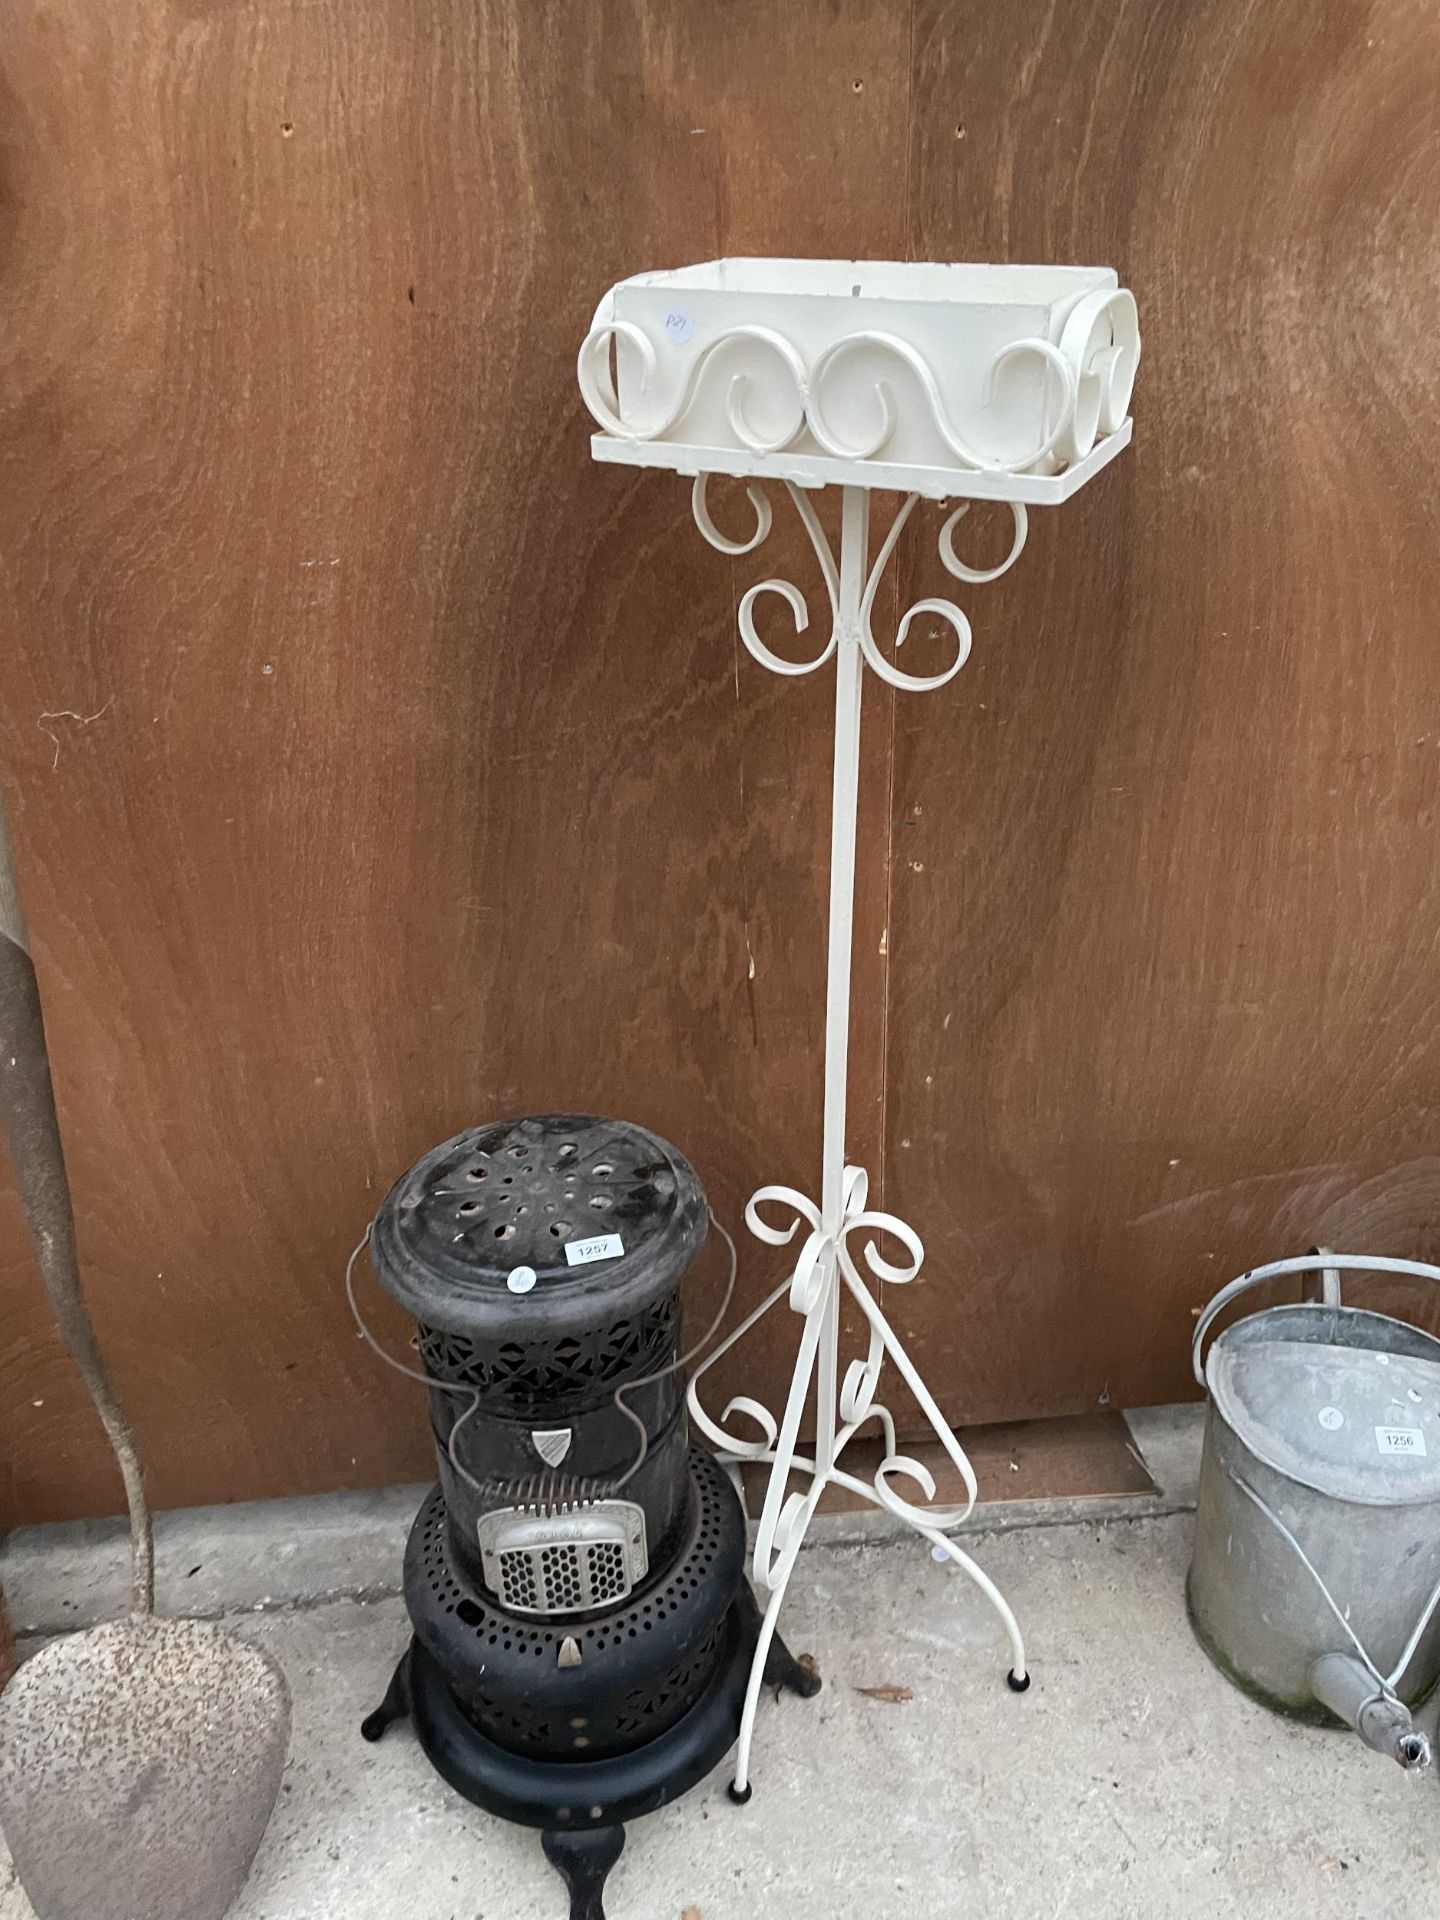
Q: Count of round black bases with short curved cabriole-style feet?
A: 1